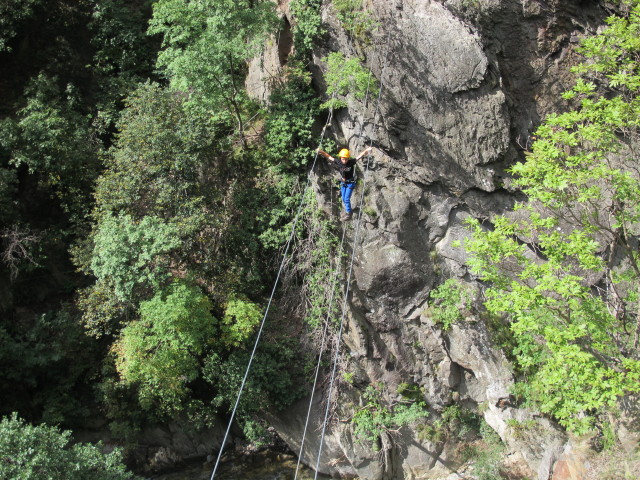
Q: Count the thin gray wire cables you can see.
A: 3